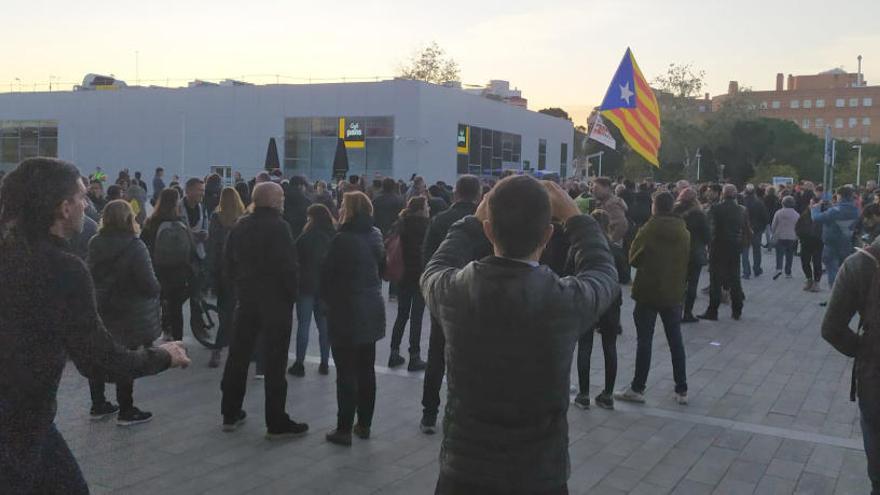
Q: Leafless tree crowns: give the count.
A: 2